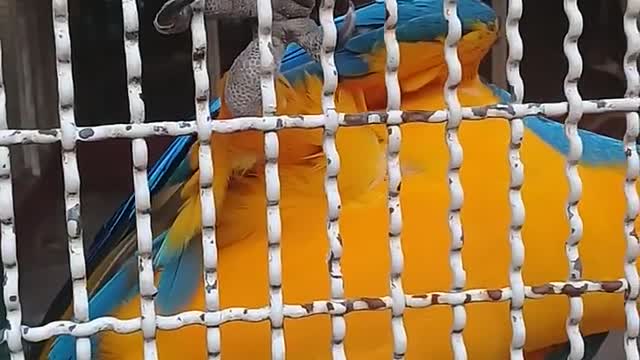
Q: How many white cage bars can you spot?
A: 13